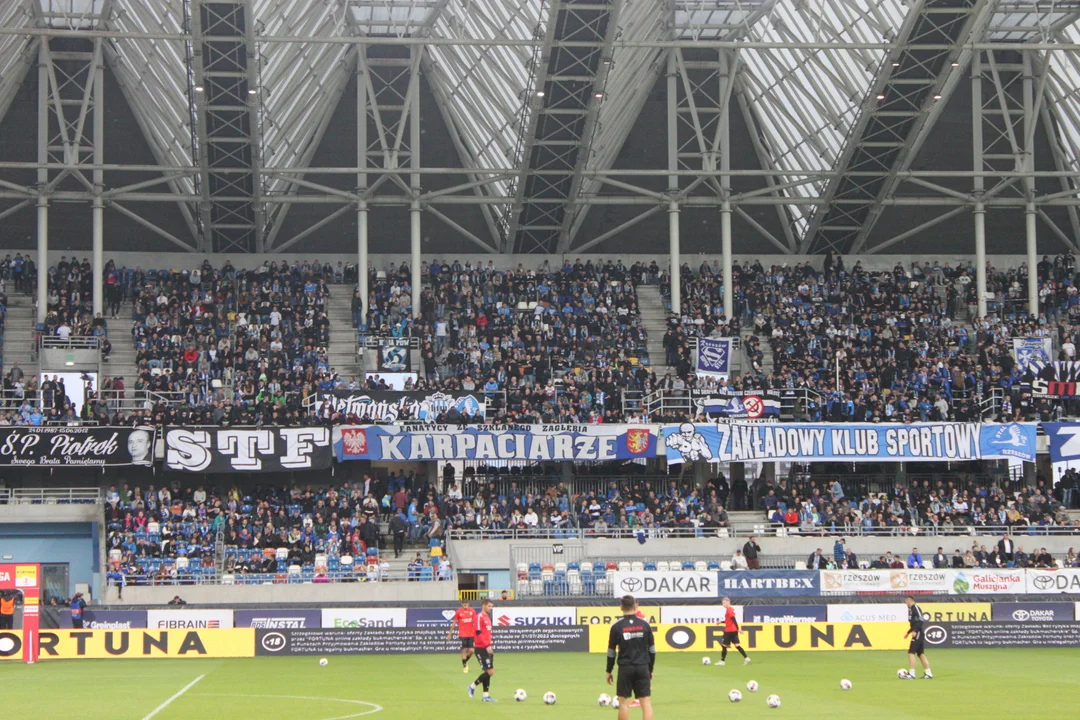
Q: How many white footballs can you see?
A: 11